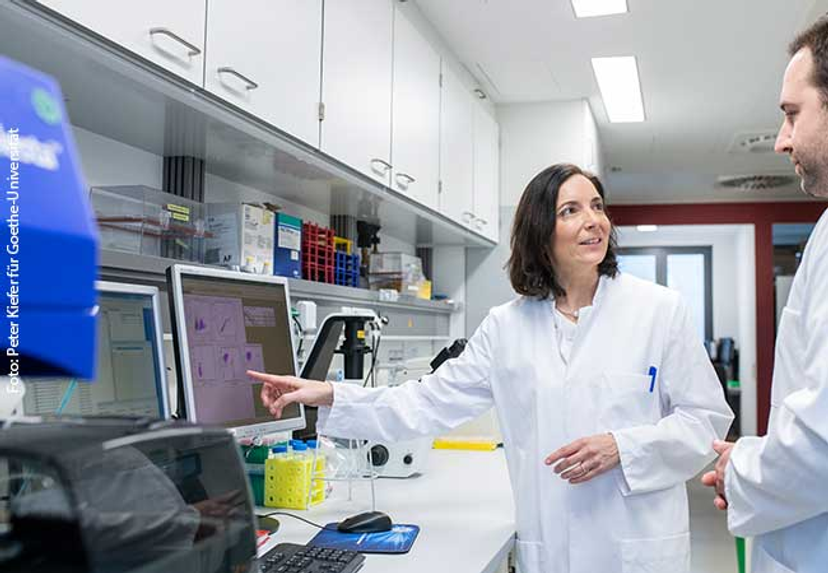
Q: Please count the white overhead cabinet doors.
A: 6